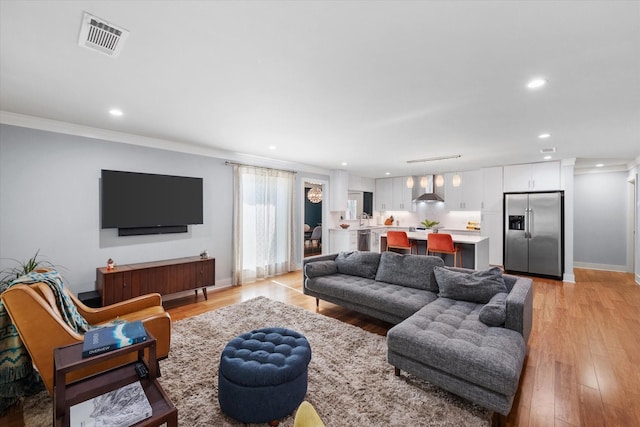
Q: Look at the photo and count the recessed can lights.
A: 8